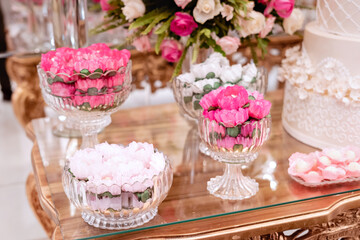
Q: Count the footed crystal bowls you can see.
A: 3